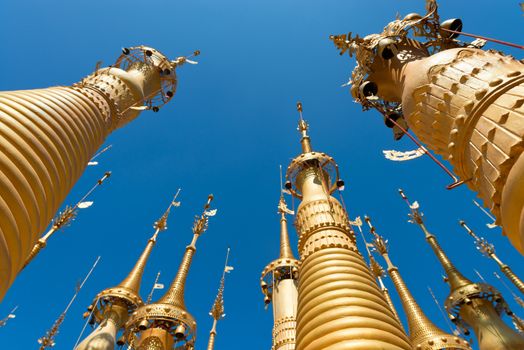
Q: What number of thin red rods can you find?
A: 2